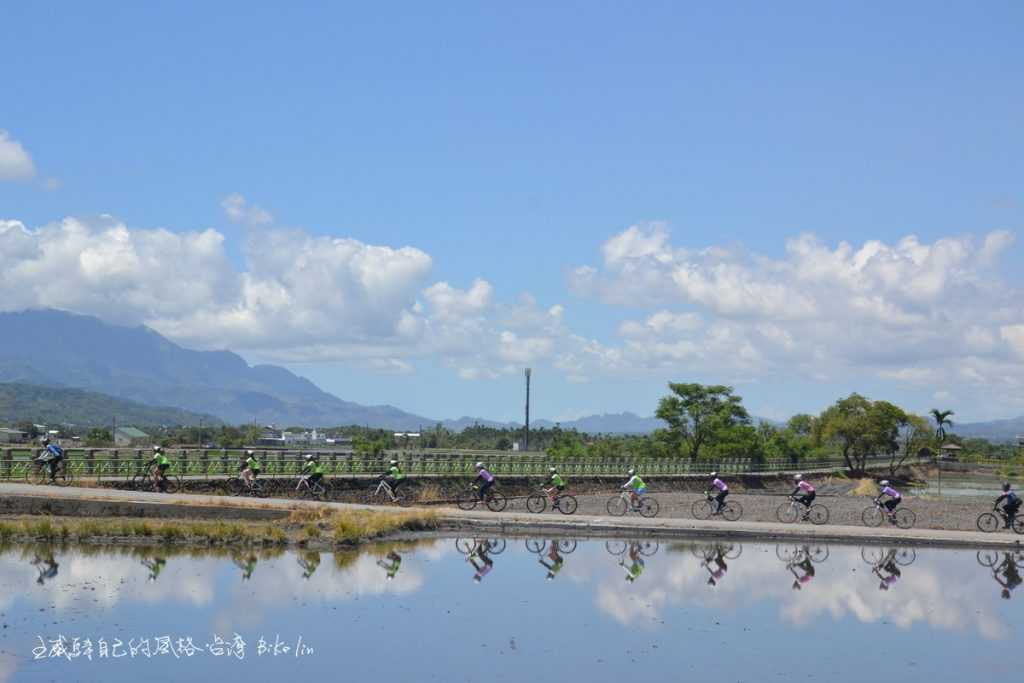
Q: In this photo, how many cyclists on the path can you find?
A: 12